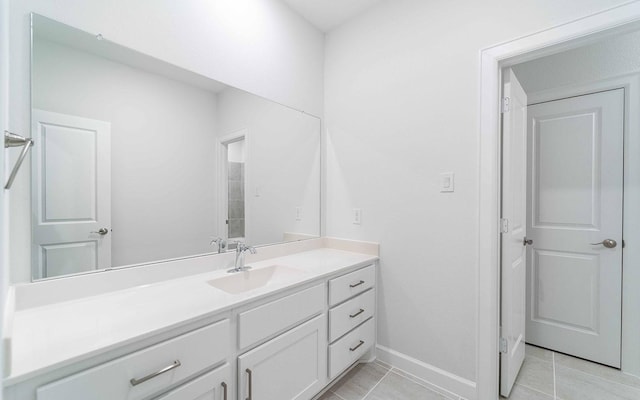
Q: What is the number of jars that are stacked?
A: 0